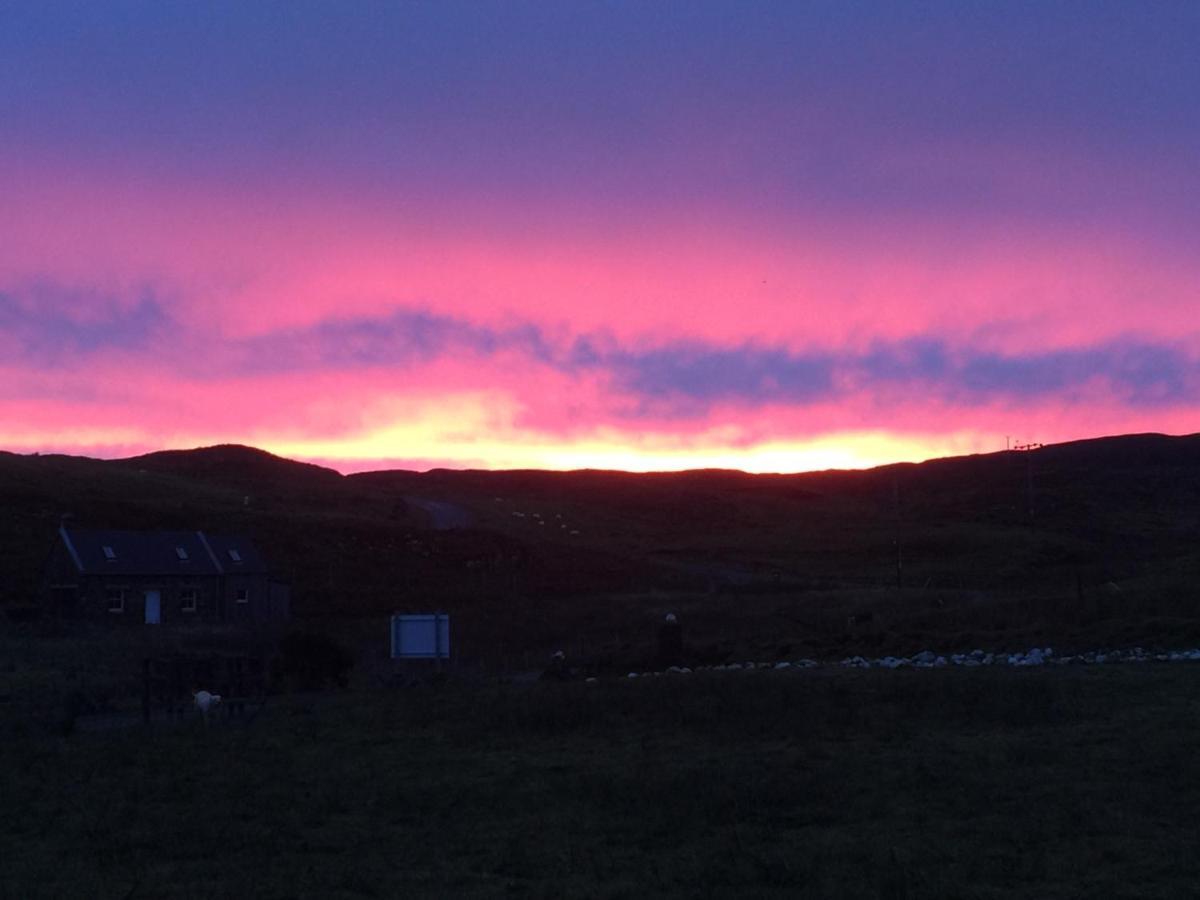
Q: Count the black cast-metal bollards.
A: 0